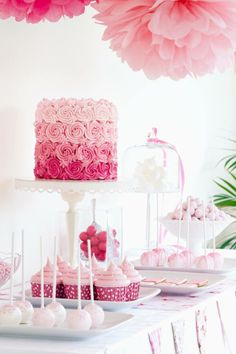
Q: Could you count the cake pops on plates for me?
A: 12